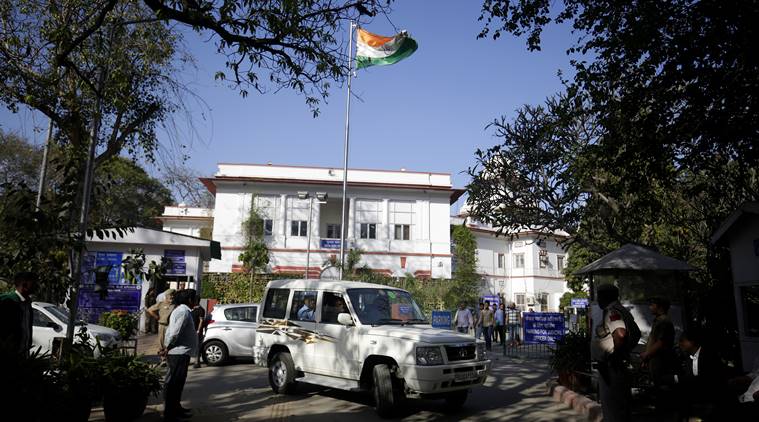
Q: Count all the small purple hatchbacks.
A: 0